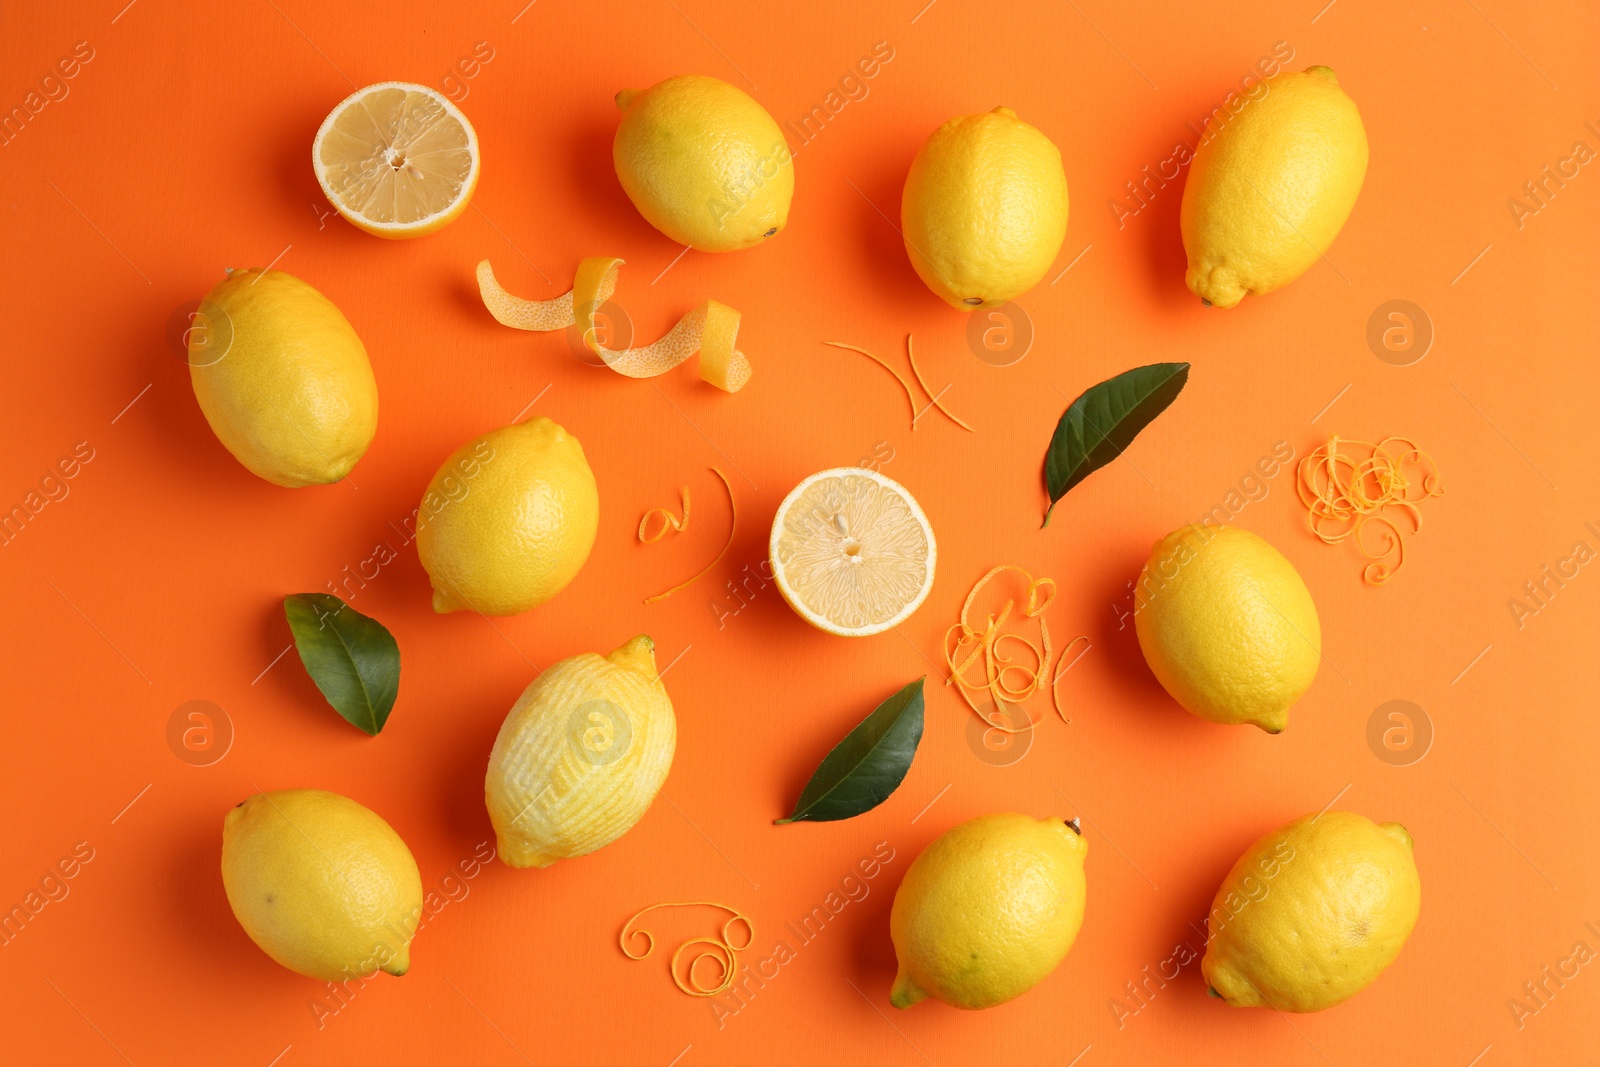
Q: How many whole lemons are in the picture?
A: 10